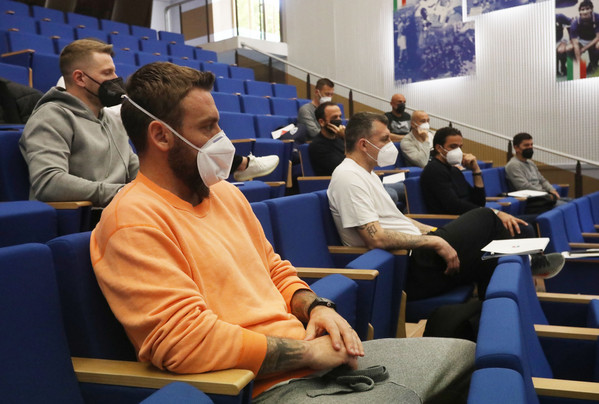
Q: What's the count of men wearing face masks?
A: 9